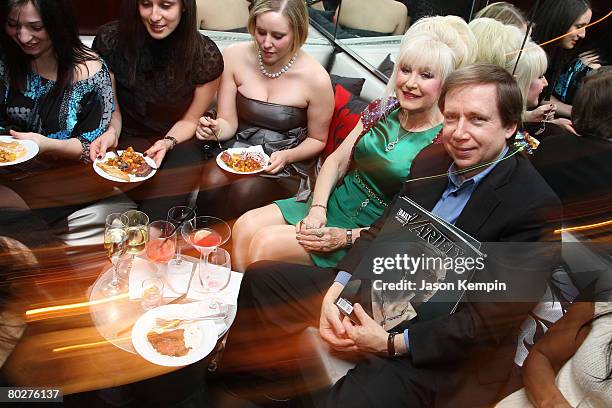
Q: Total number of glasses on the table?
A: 7